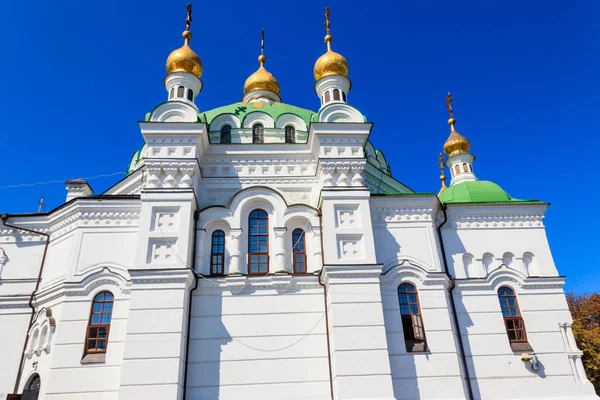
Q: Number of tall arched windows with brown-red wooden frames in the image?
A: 6